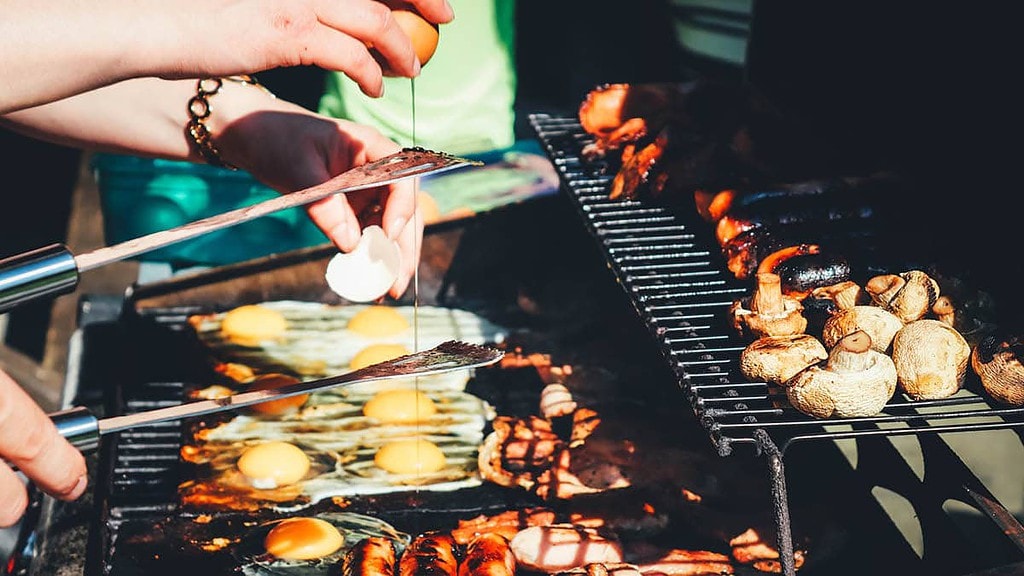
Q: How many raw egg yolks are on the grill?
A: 8